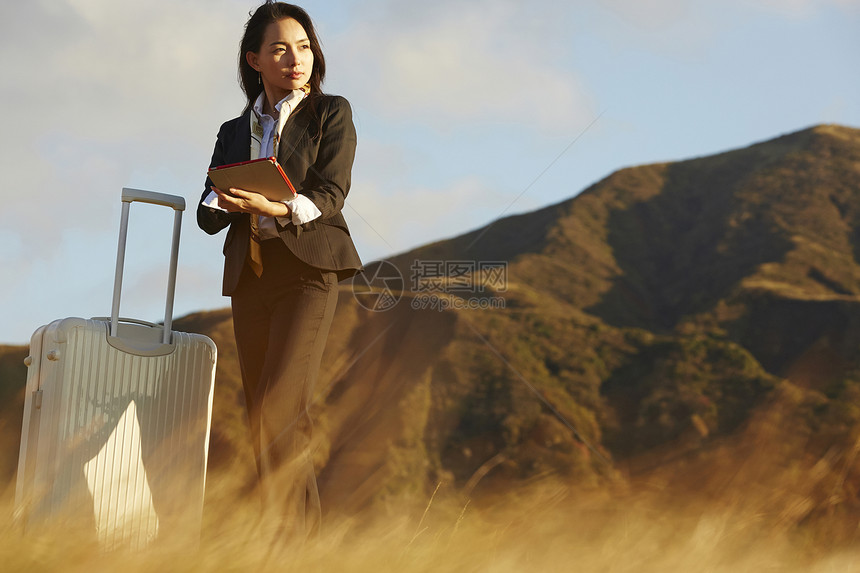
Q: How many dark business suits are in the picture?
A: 1